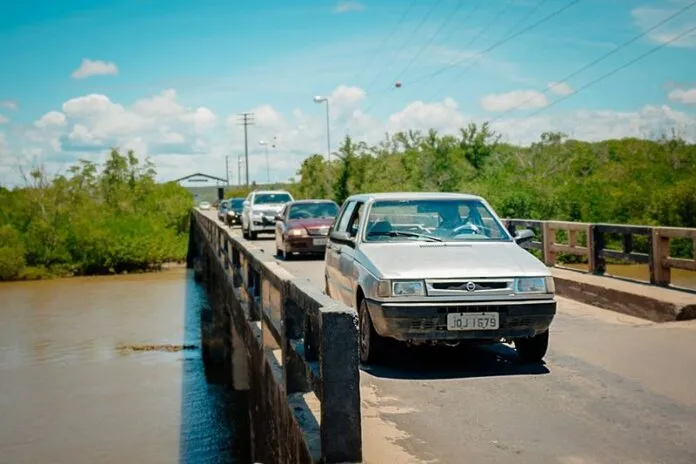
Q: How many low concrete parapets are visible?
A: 2